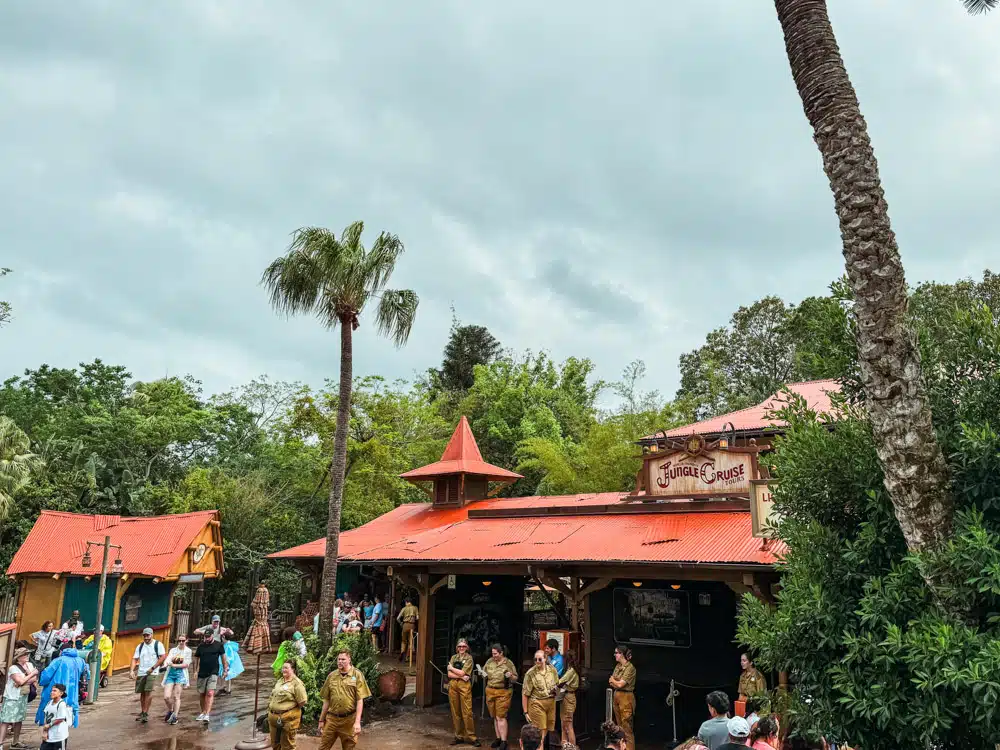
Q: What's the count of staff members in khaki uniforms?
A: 9